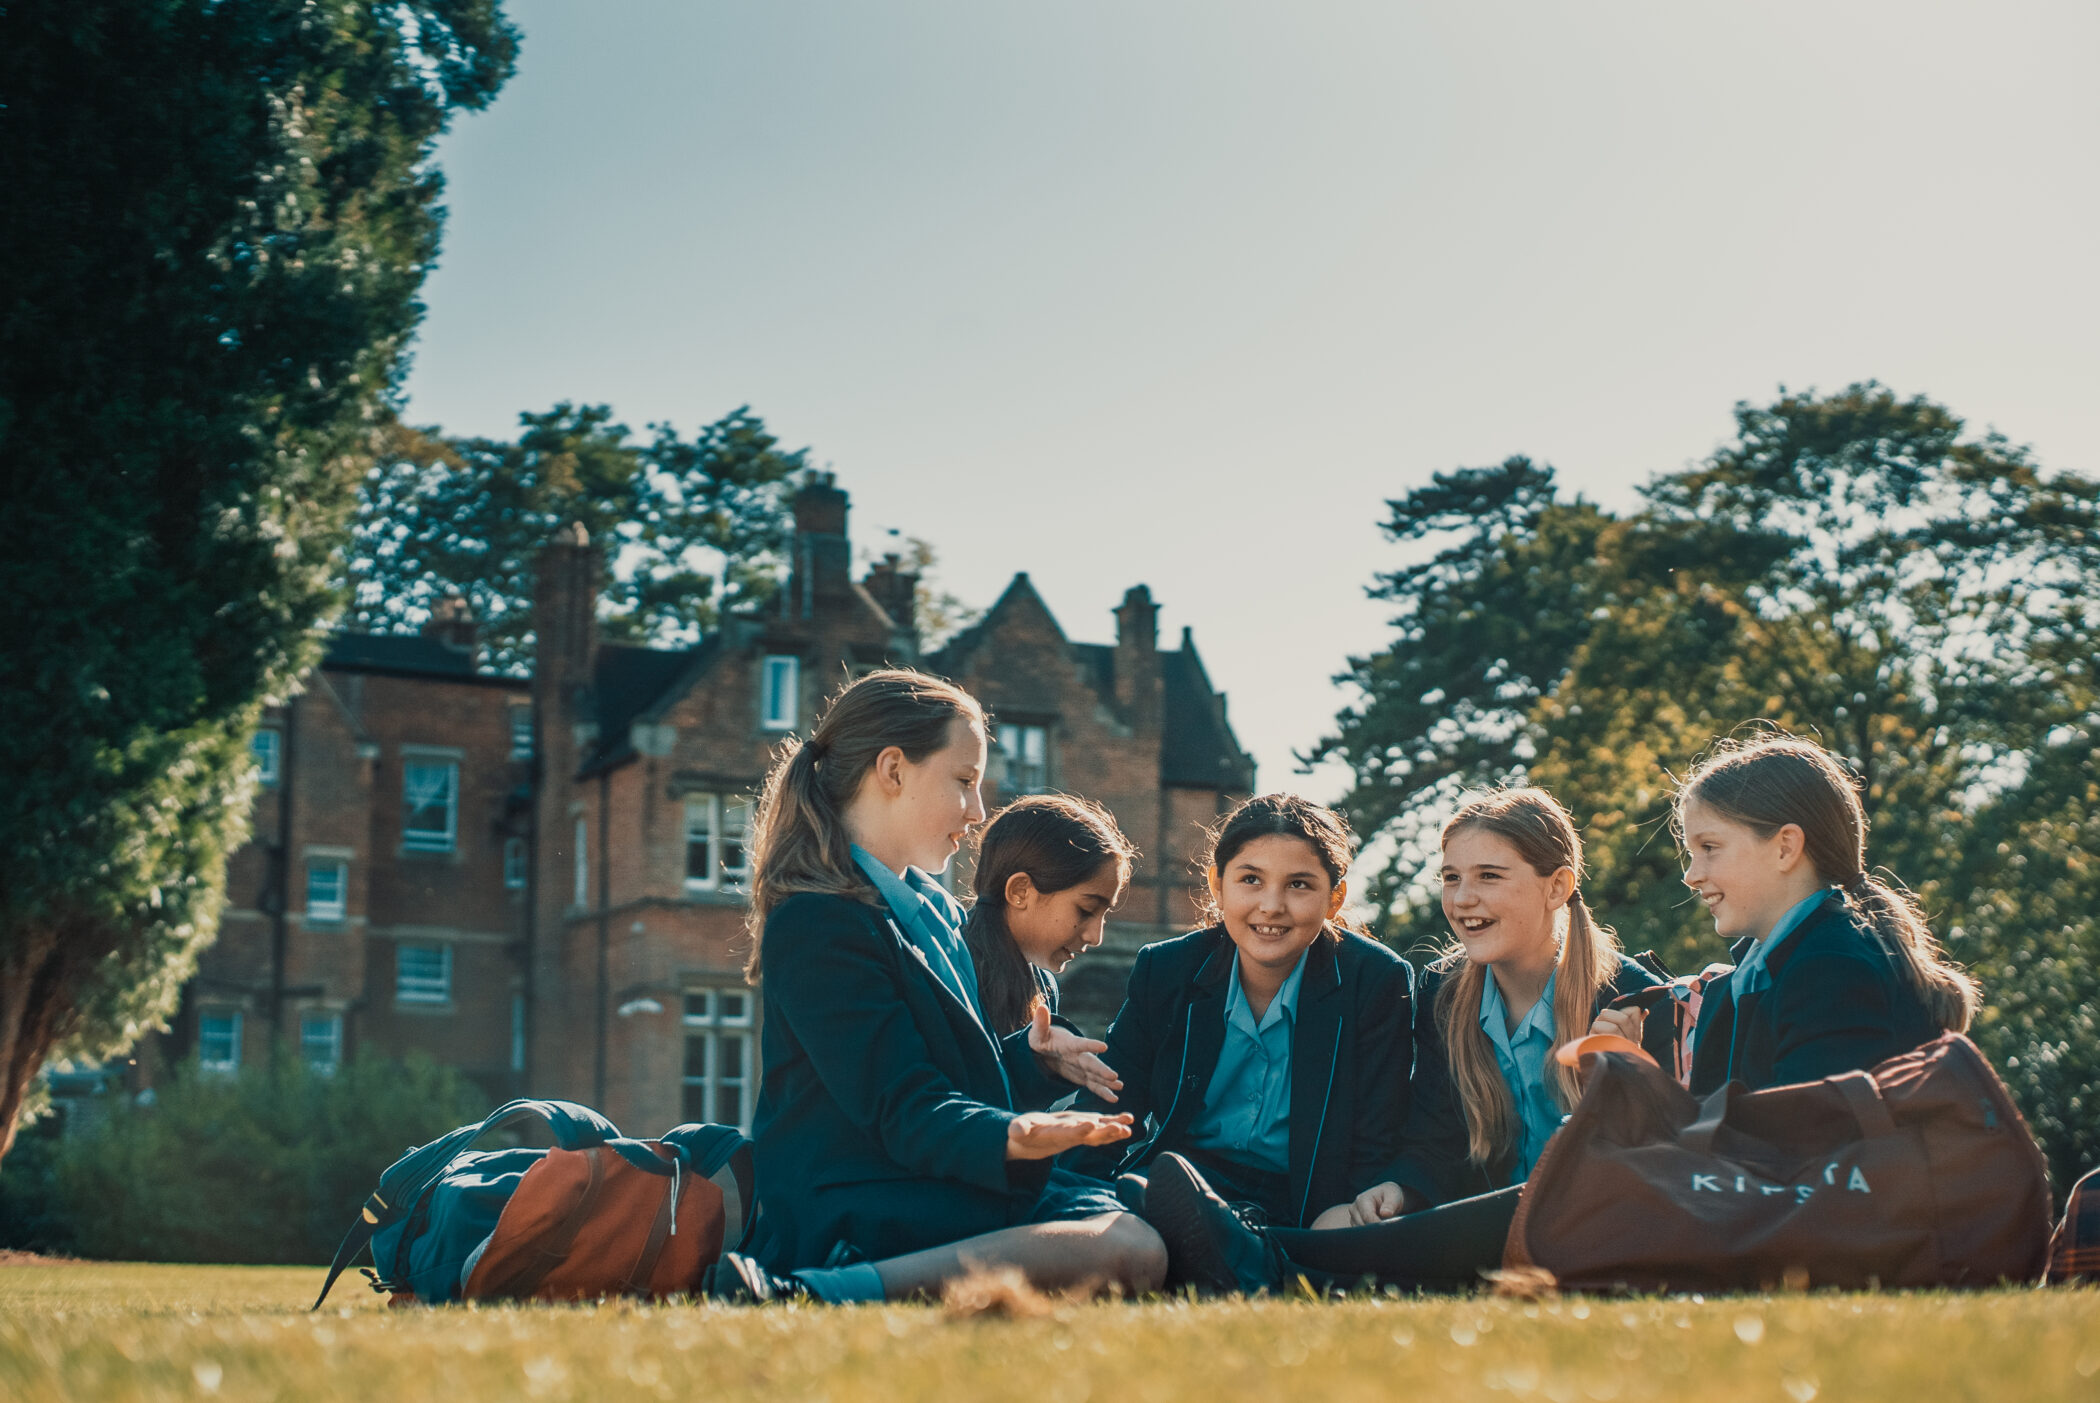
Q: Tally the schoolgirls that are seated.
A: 5